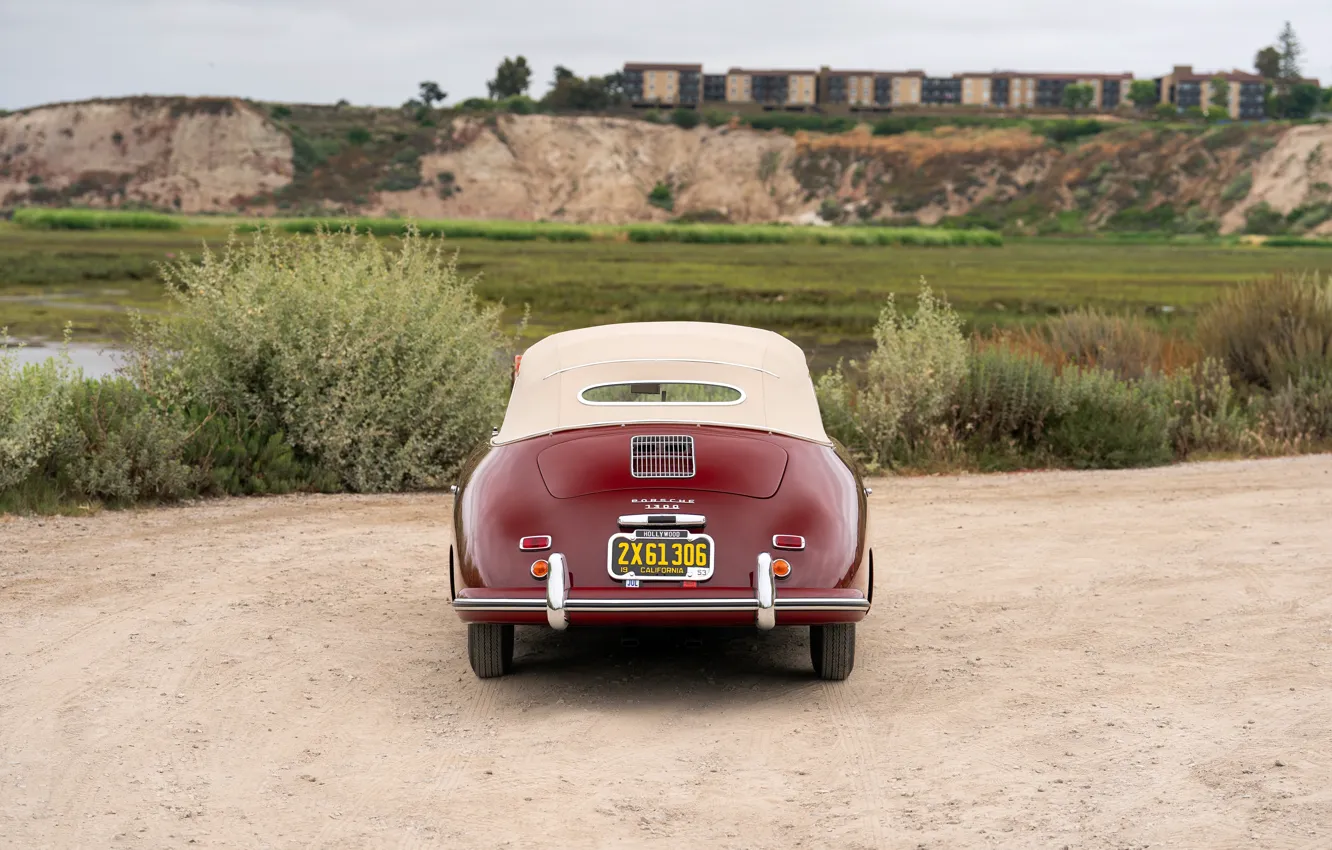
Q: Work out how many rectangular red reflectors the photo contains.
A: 2